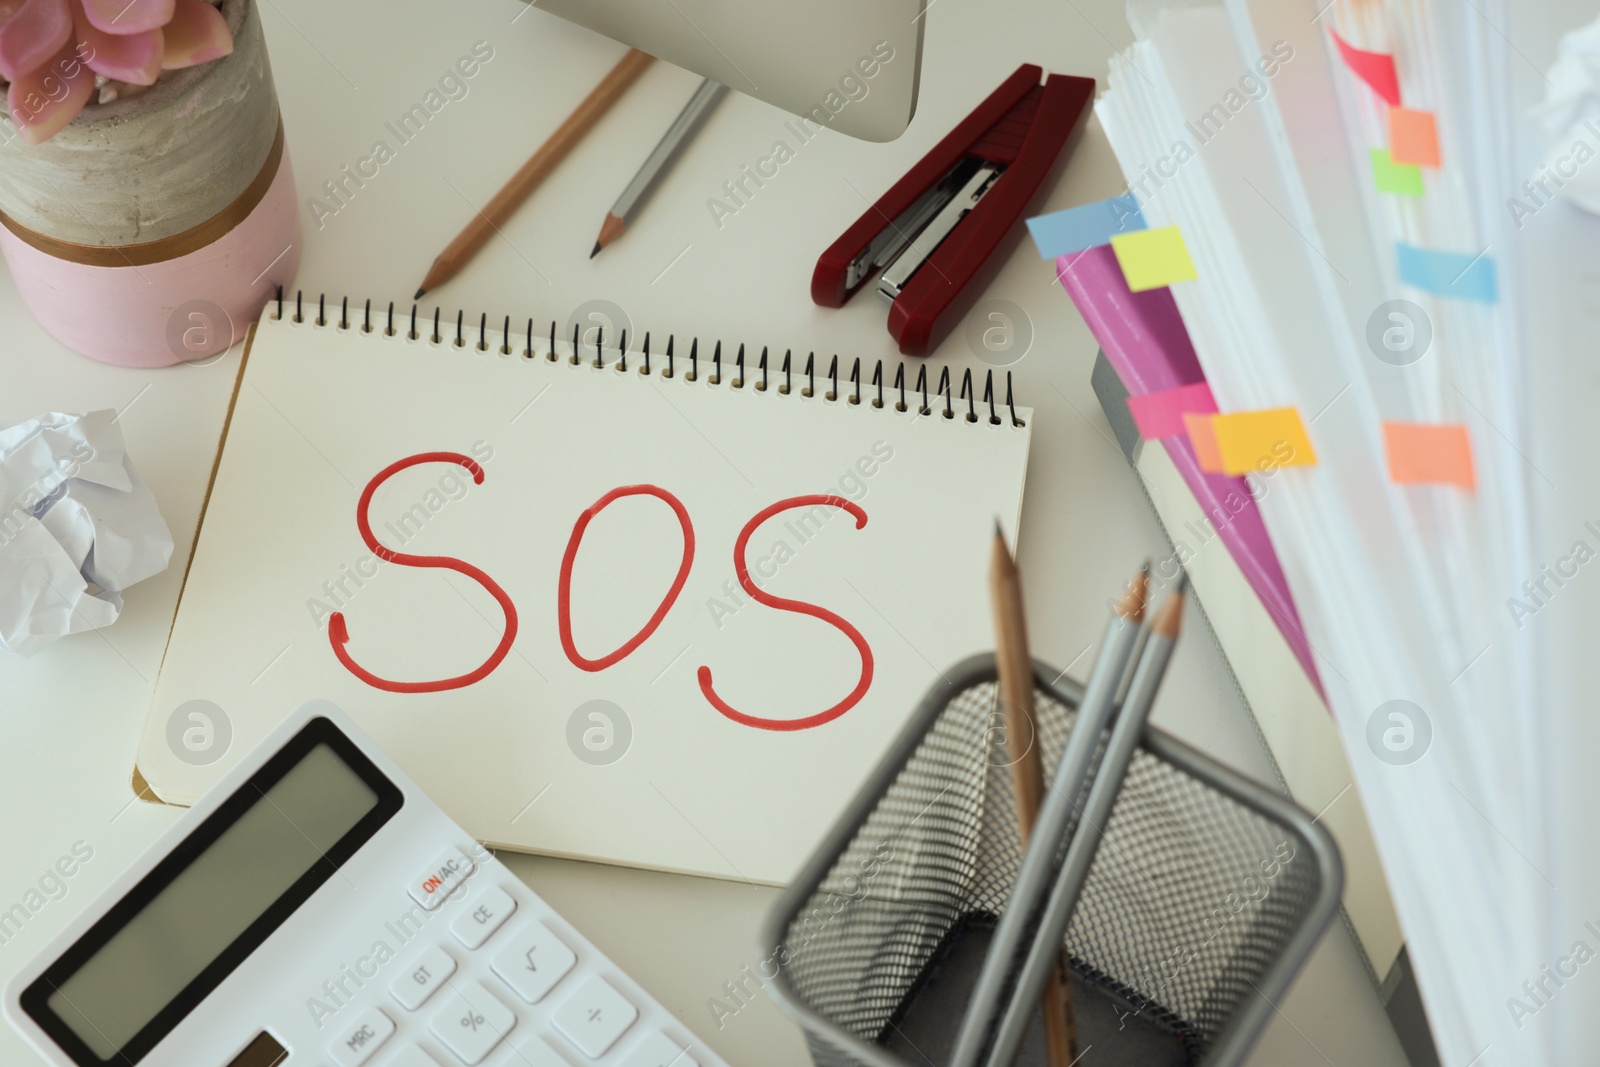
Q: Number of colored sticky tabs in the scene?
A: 10